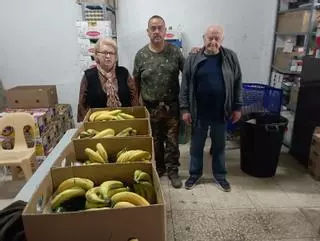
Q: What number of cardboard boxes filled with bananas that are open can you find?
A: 4